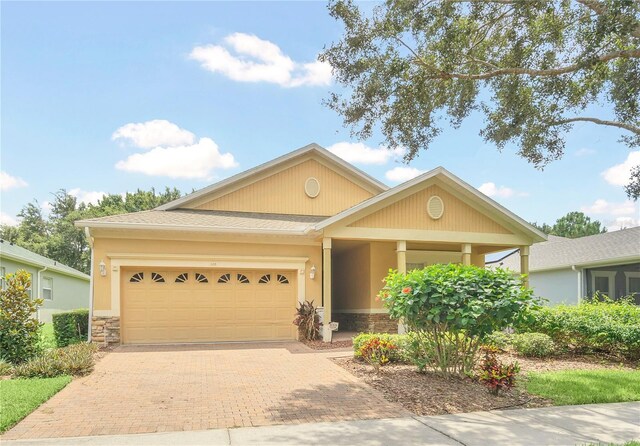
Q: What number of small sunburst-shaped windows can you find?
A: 8